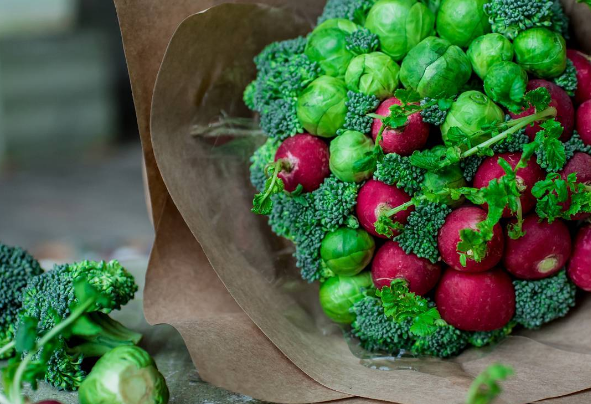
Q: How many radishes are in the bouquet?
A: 13